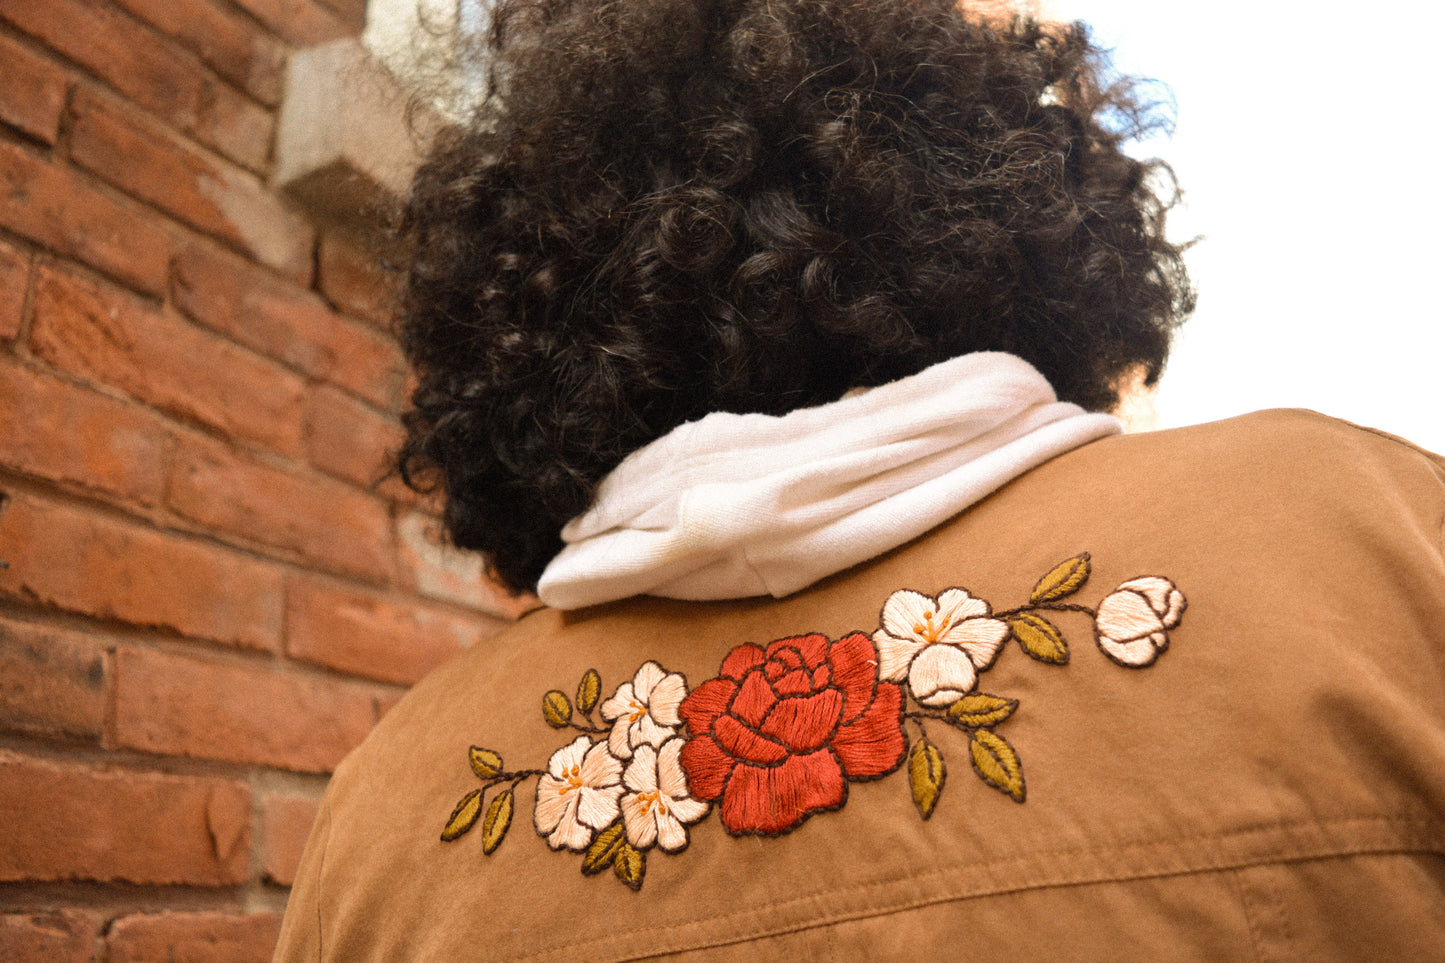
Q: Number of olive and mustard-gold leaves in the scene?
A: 12